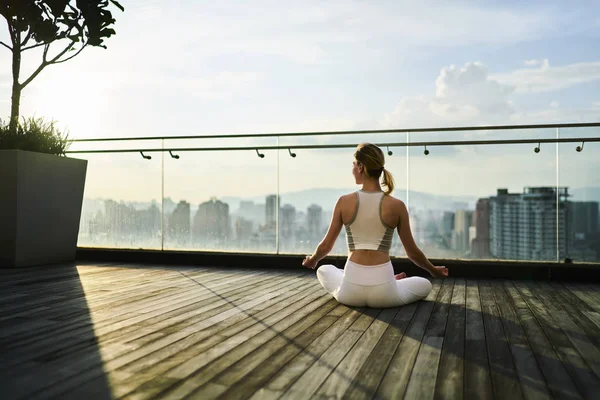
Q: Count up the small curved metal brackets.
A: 8